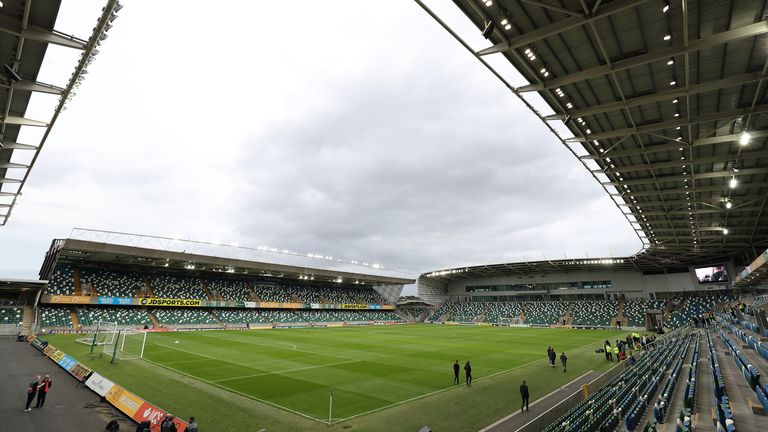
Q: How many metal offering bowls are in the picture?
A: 0